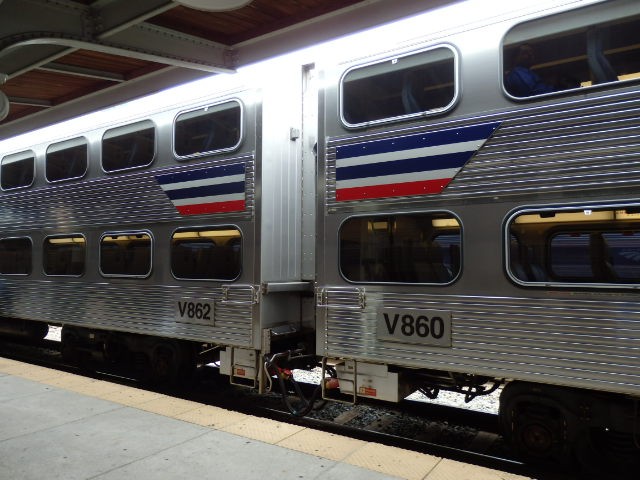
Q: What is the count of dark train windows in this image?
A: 12